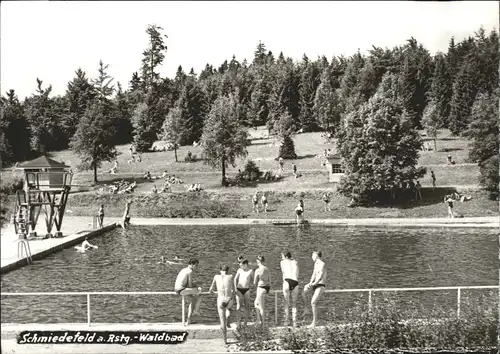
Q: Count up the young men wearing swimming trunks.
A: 6